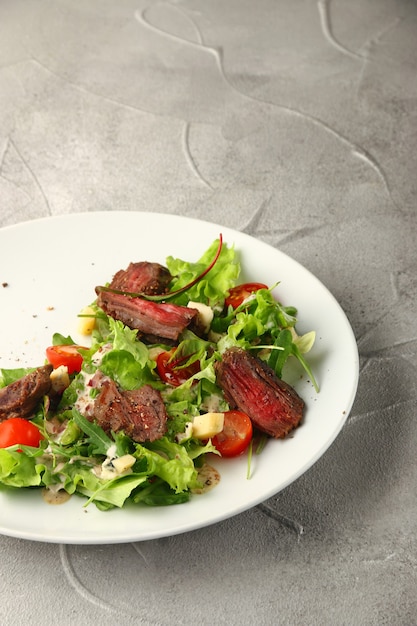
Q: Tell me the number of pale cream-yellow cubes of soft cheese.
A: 5